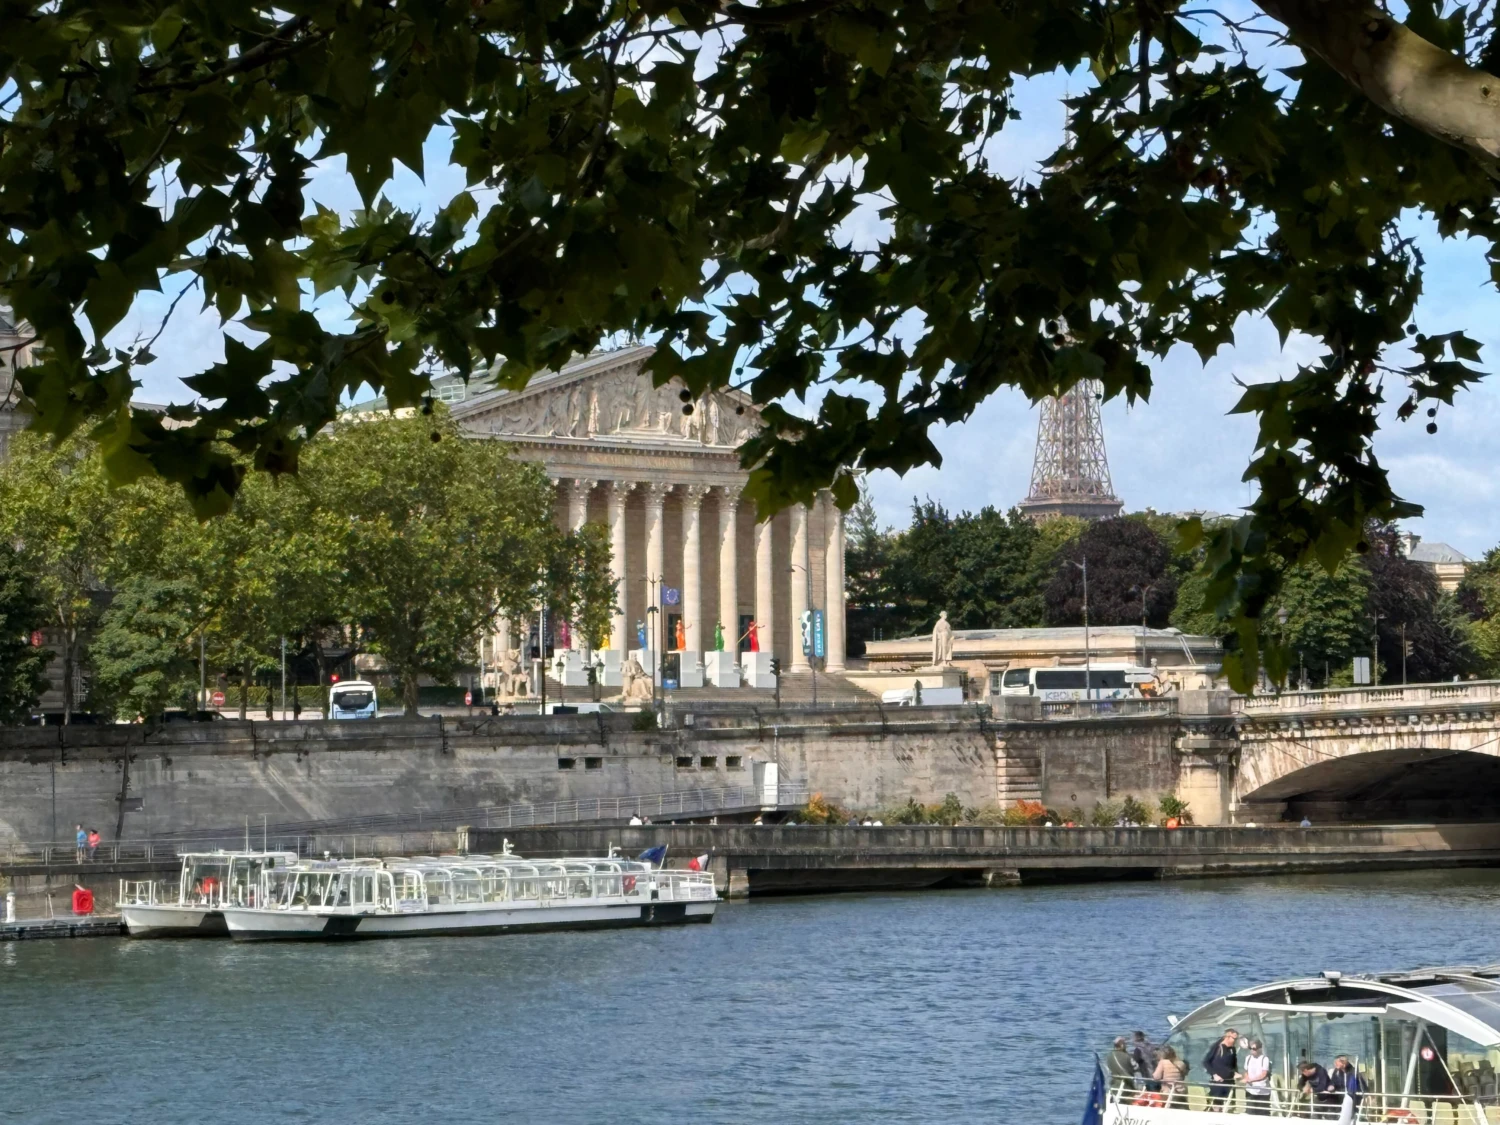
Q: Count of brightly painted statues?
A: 6